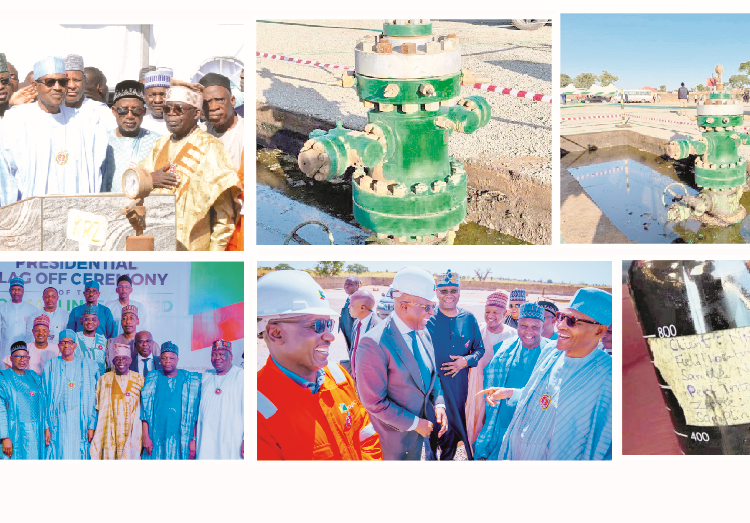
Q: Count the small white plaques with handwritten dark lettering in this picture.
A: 1